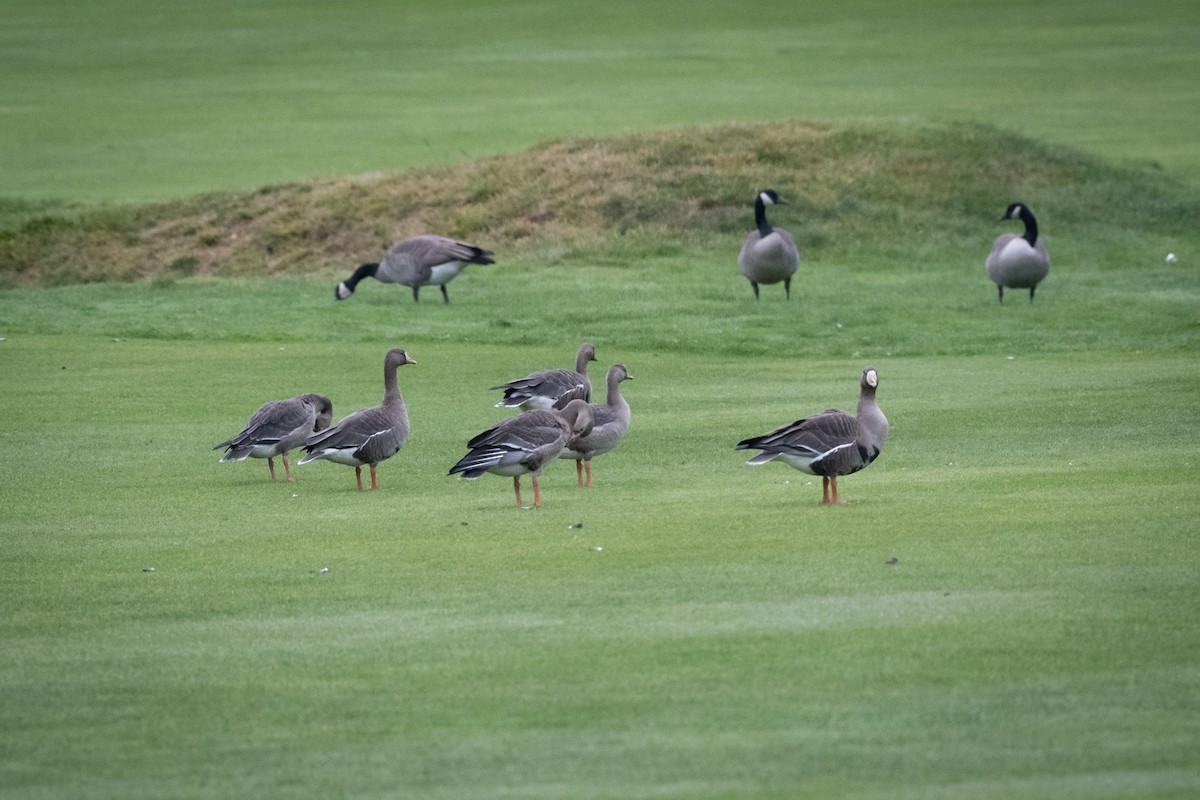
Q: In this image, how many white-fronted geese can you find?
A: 6